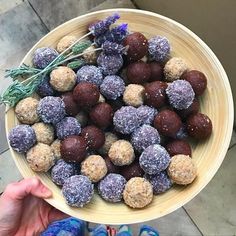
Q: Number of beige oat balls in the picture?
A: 14